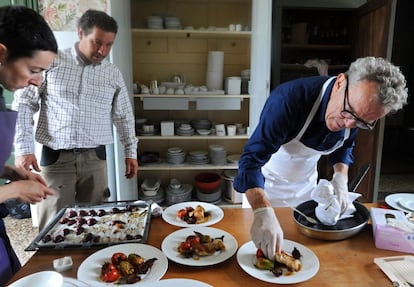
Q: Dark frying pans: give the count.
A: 1